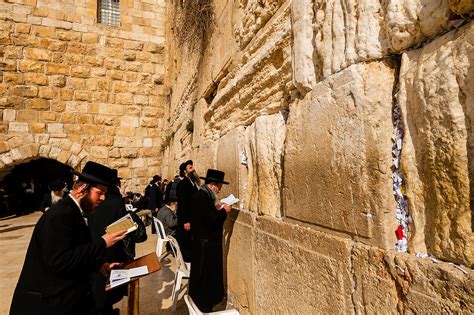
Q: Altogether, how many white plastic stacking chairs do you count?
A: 3